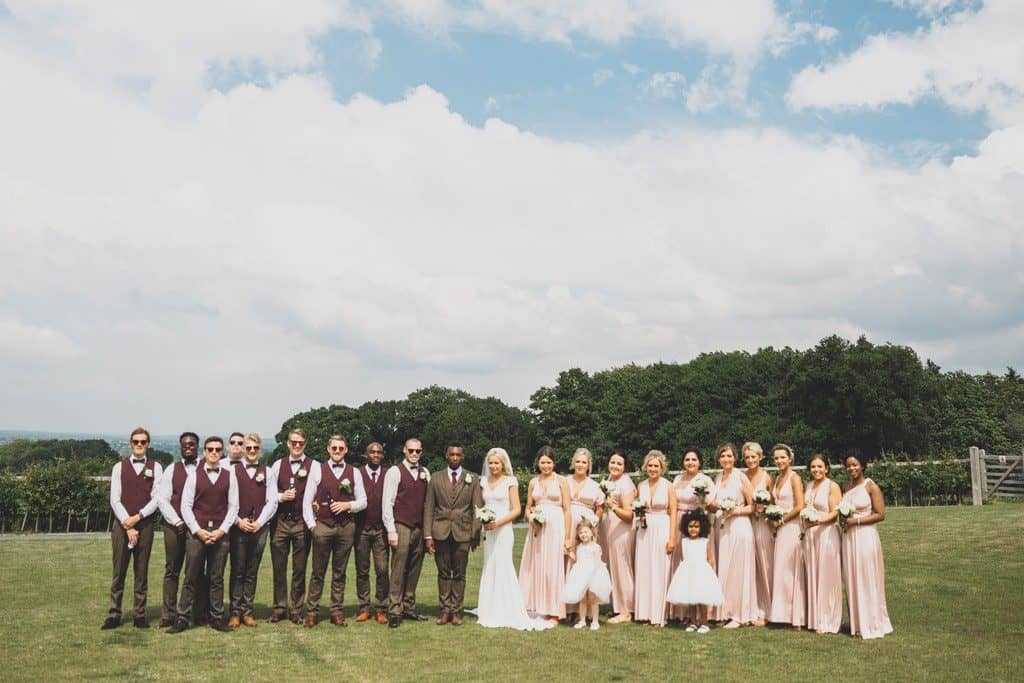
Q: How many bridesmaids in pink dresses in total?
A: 10